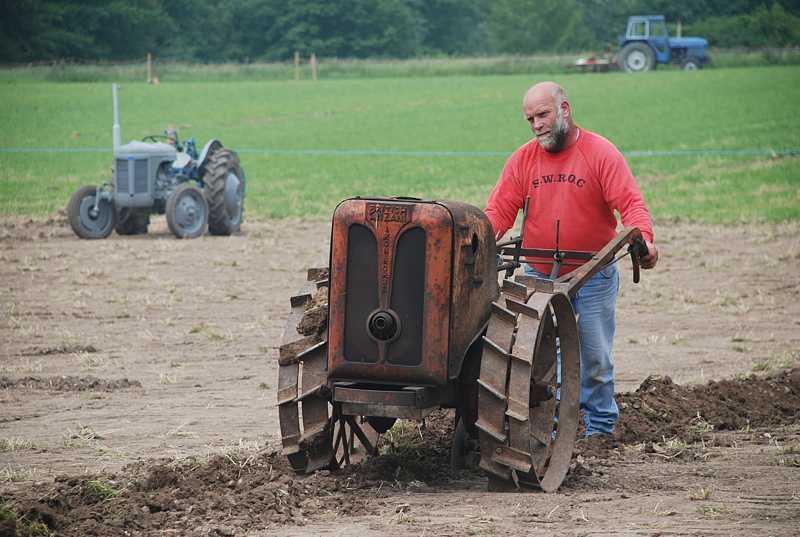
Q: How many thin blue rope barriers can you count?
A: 1